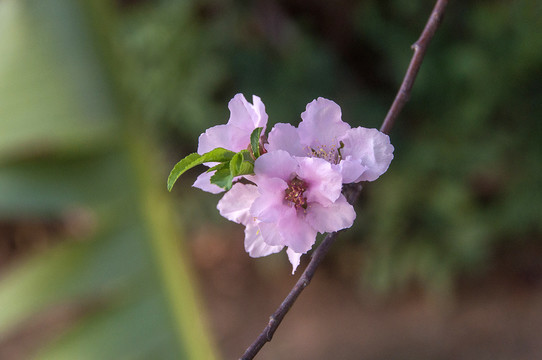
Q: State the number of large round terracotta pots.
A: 0